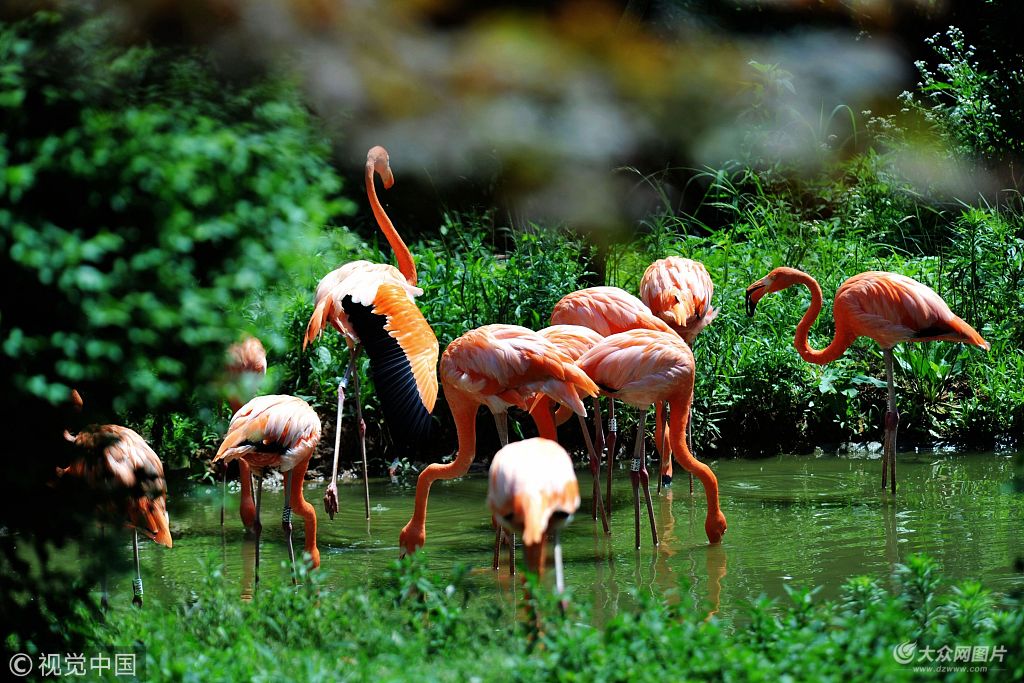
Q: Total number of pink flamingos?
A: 11